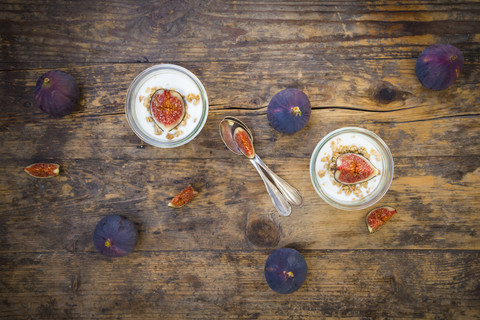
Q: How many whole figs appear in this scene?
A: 5